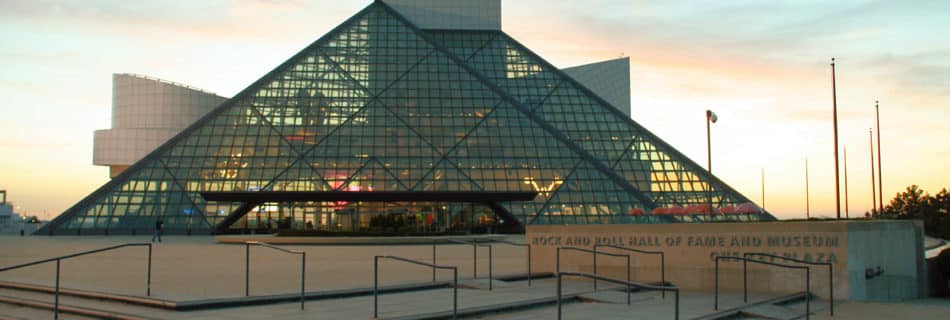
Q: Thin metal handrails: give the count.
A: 10